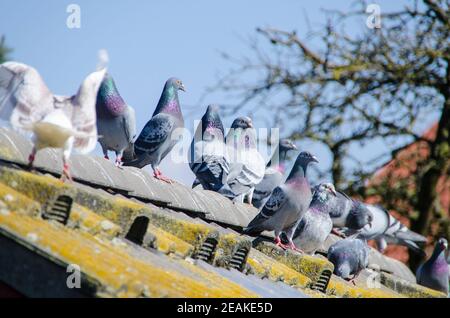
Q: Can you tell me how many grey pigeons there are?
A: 11